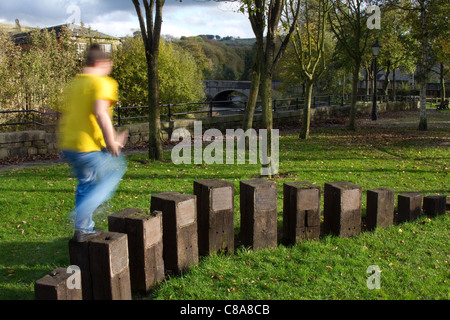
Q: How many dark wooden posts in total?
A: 11